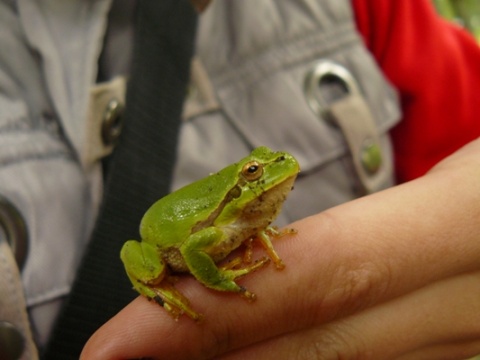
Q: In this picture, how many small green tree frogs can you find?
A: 1